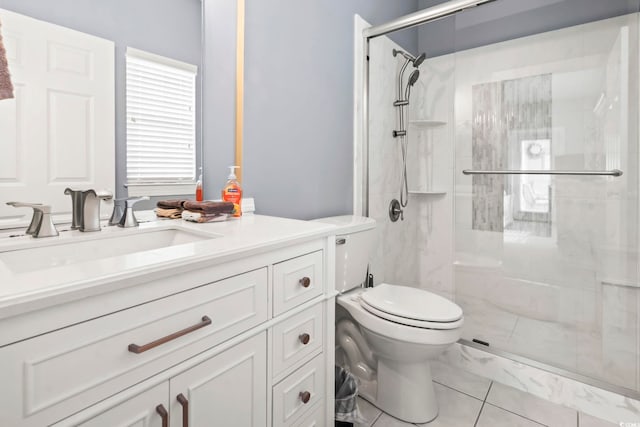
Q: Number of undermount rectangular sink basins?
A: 1